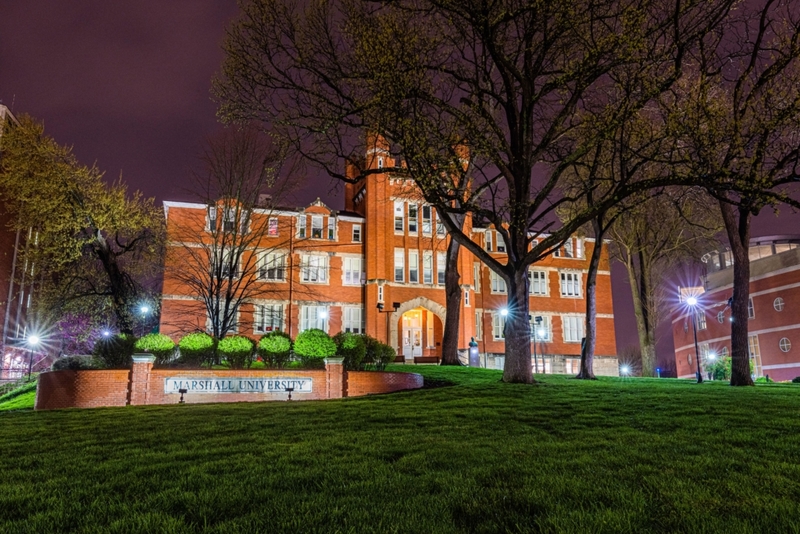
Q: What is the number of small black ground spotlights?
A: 2